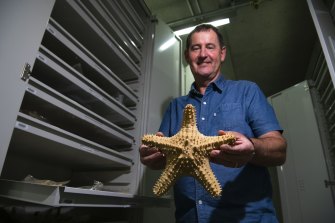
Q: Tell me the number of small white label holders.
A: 4